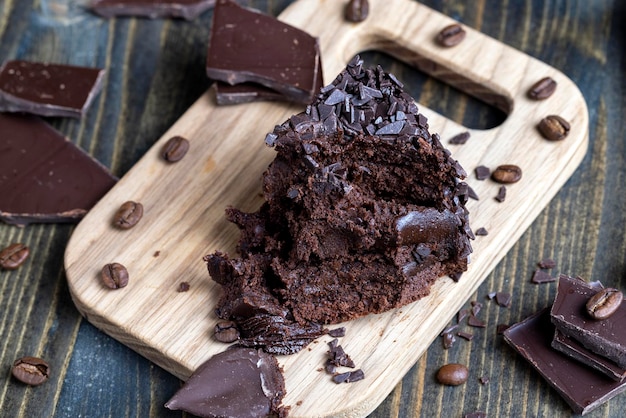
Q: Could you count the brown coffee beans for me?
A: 13